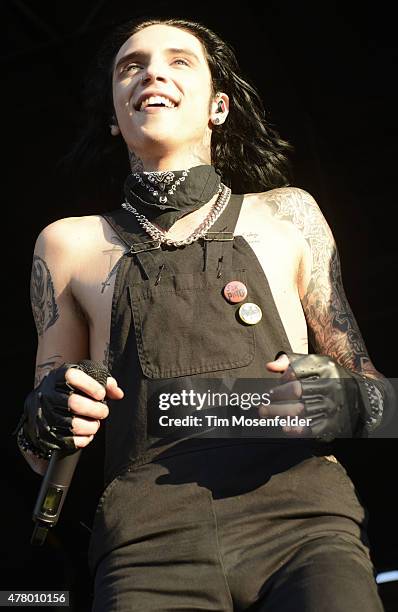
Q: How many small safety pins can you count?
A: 2